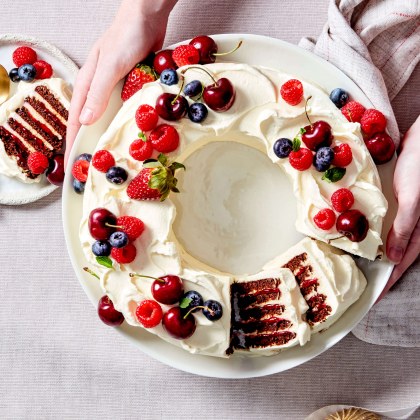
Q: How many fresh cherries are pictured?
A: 12